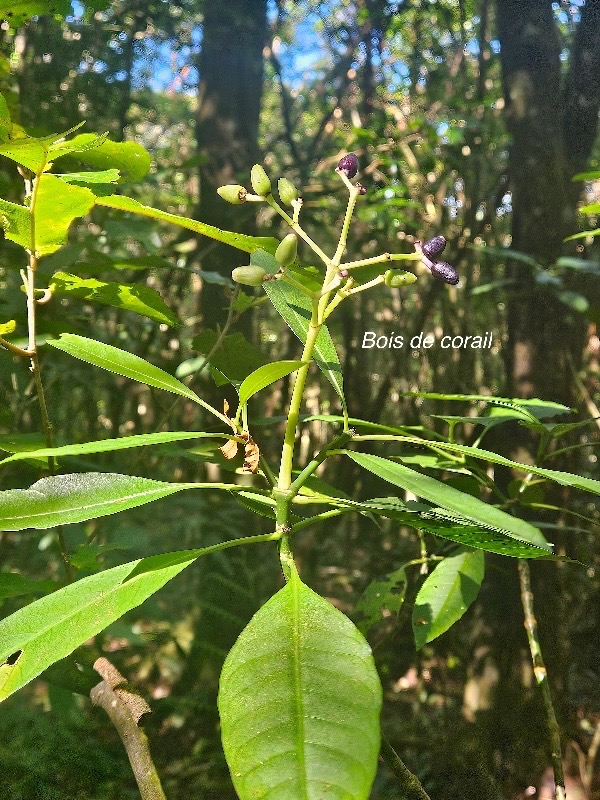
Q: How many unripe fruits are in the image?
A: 6